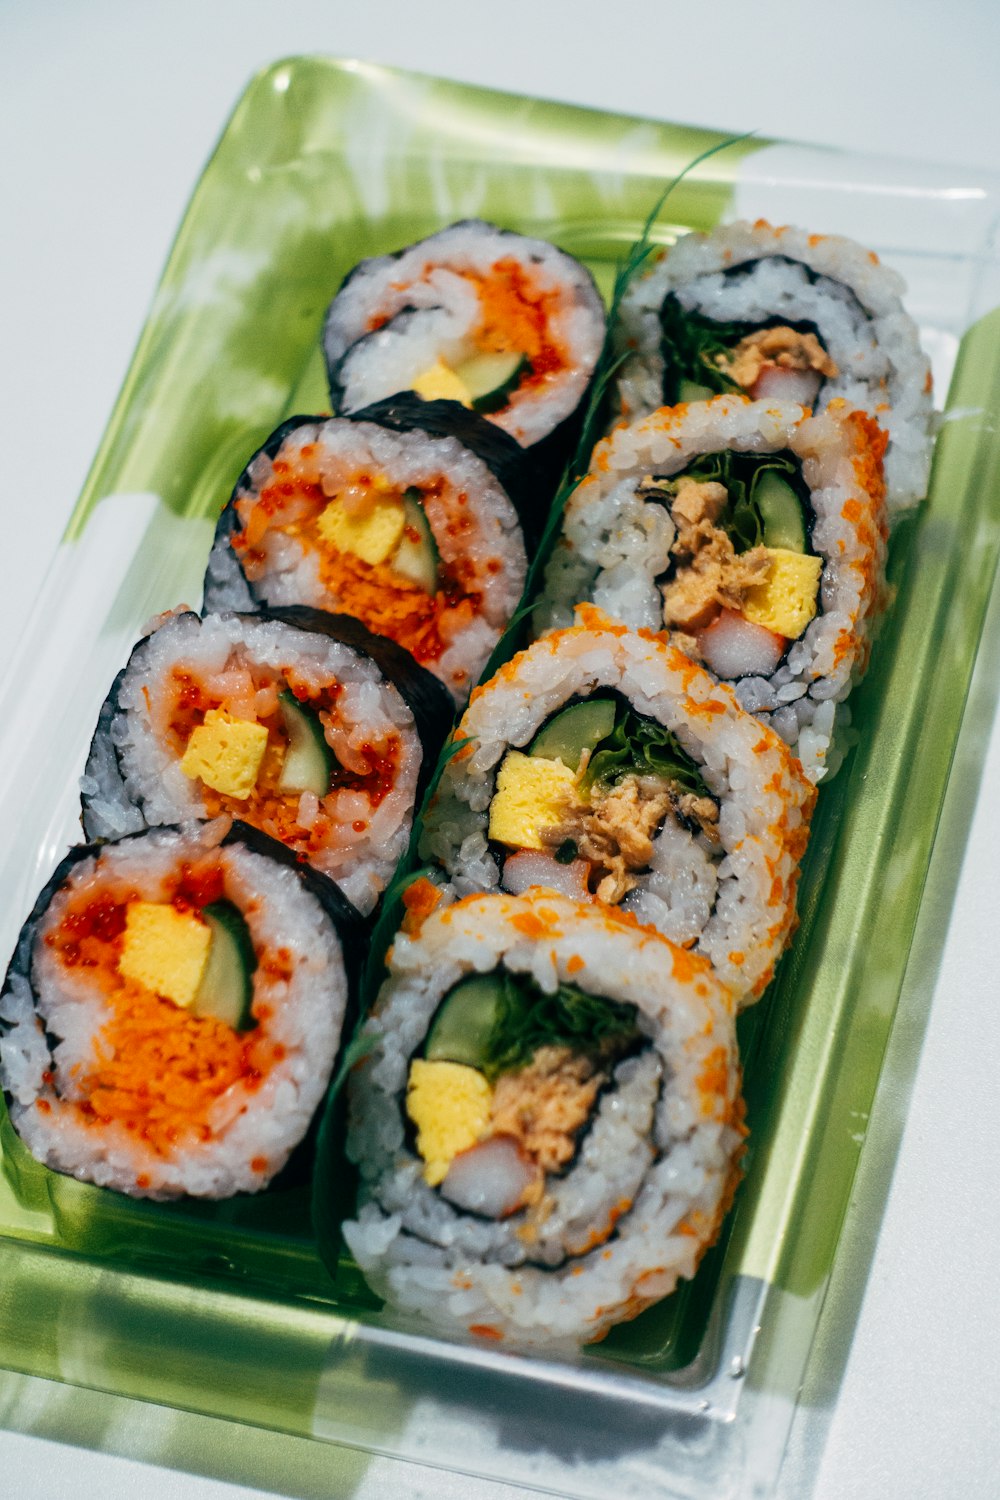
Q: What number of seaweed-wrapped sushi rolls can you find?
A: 4